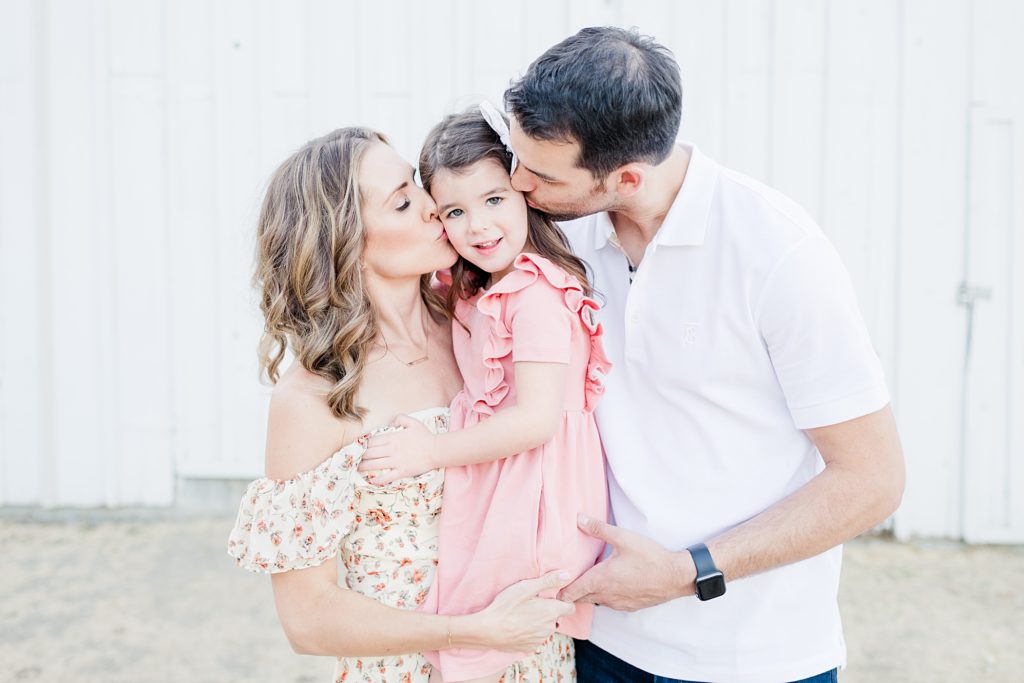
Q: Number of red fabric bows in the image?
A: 0